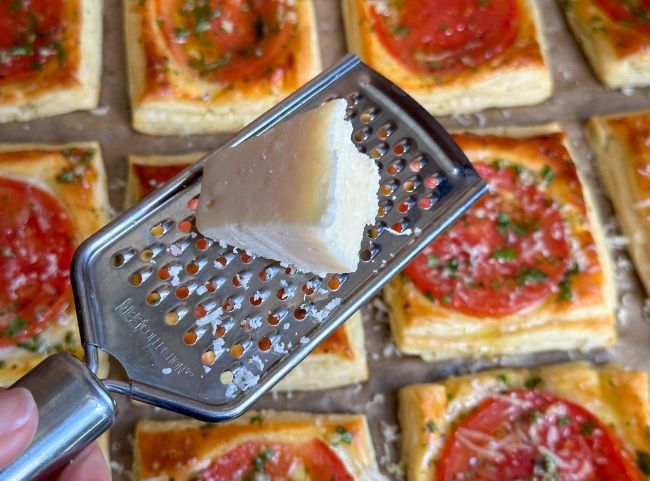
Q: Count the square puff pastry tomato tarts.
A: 10